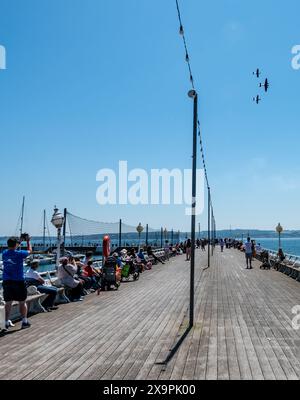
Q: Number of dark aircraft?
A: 3